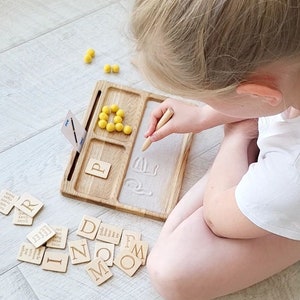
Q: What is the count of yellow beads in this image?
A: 13